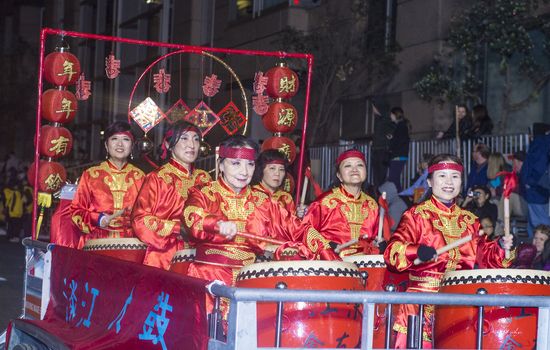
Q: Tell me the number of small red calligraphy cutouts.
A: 6